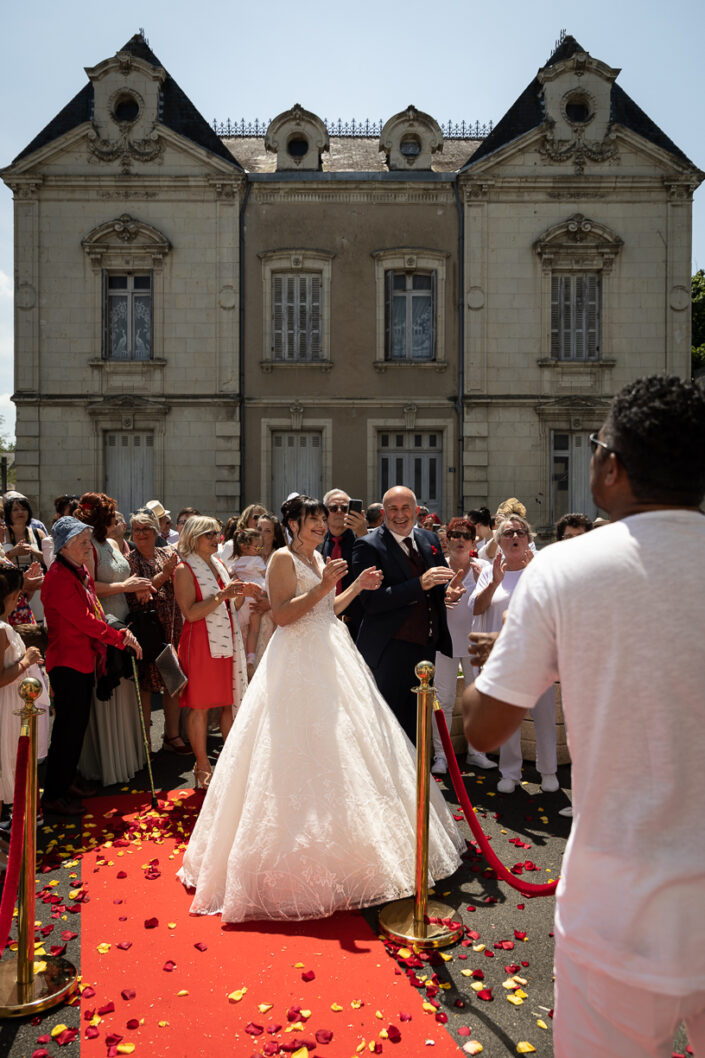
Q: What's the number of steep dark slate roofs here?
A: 2